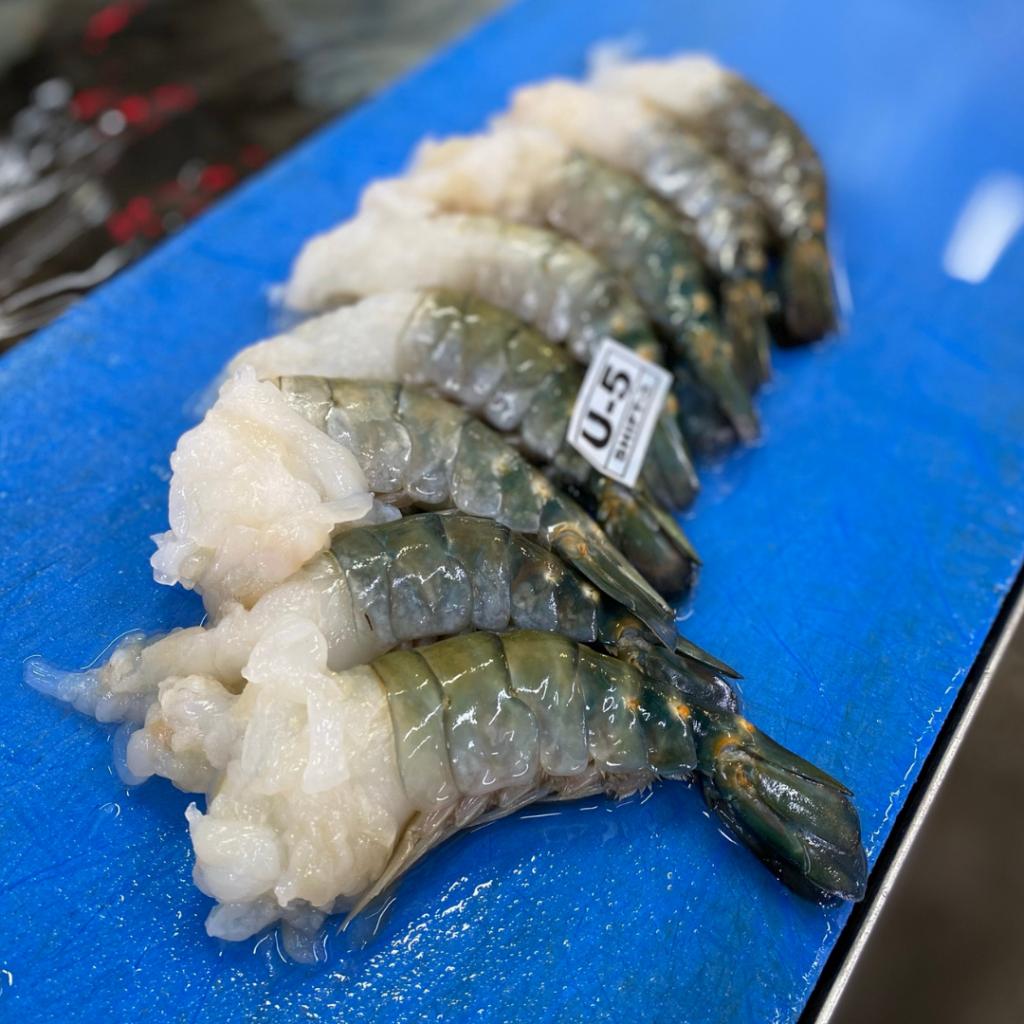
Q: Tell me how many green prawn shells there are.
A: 8